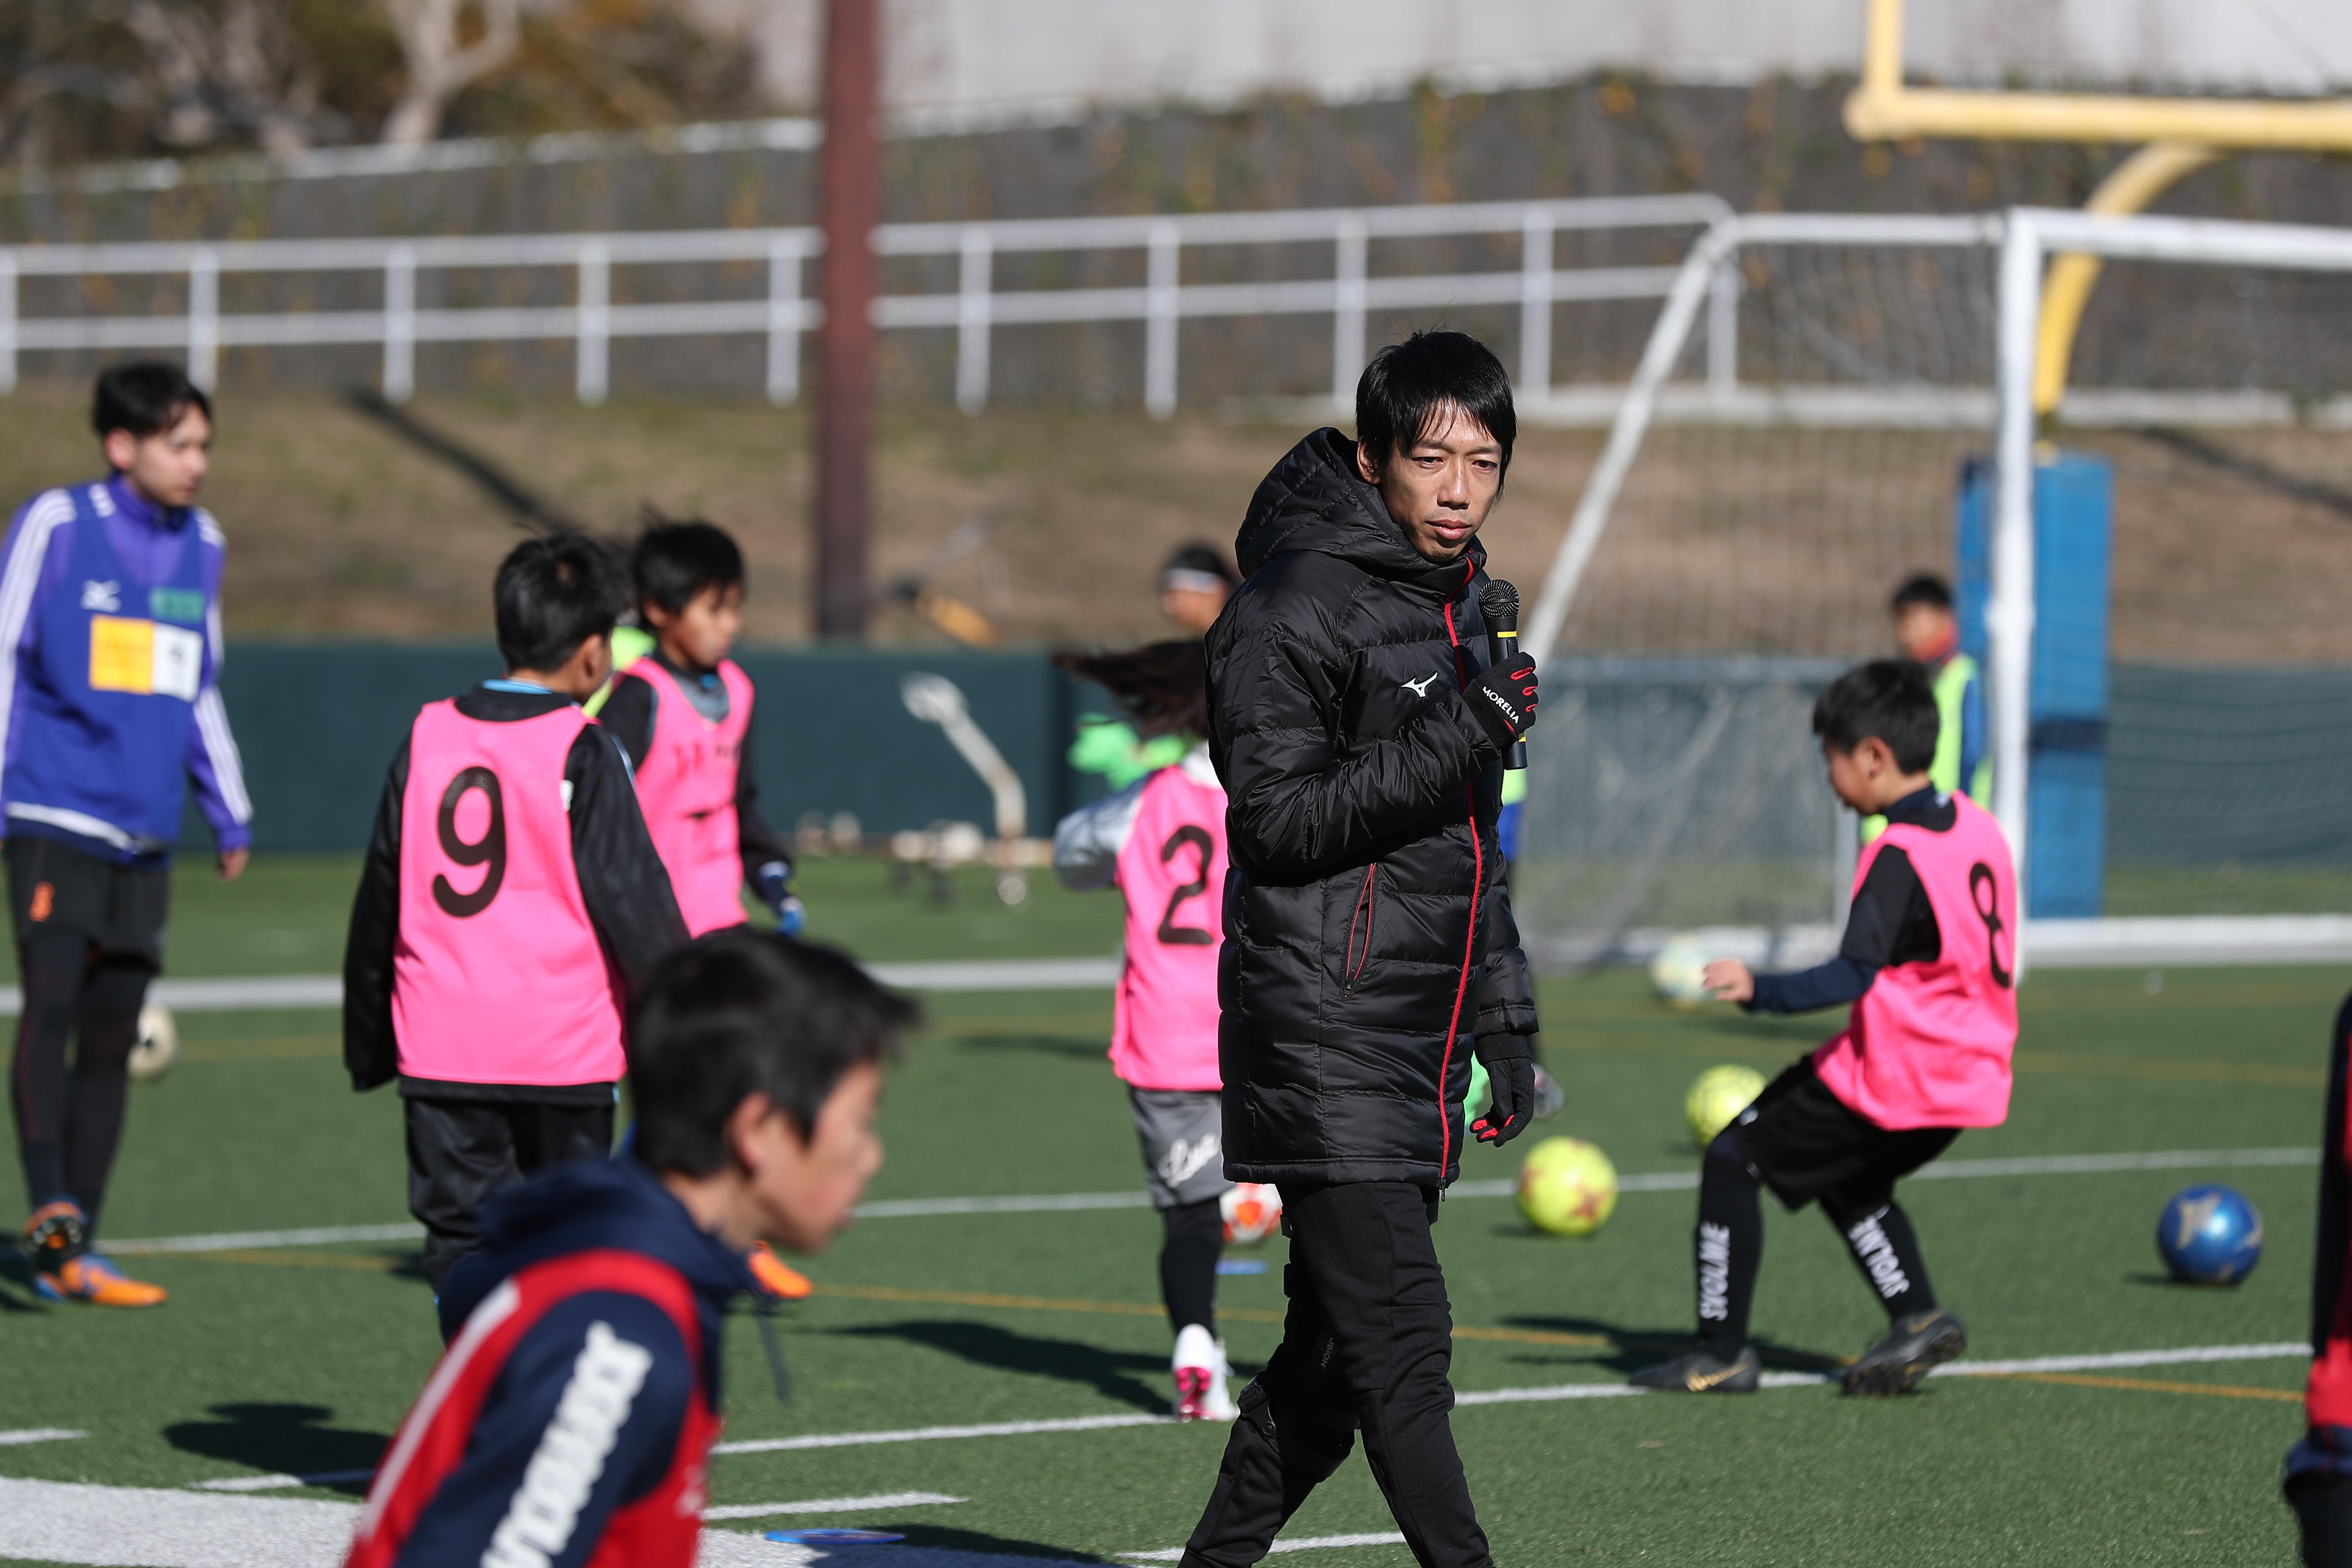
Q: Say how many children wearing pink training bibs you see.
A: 4